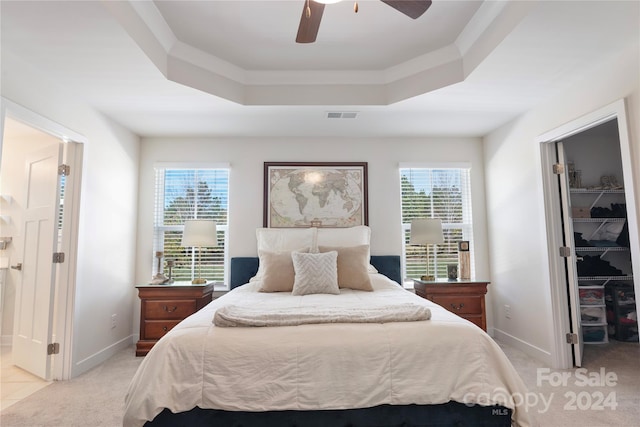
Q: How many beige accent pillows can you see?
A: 2